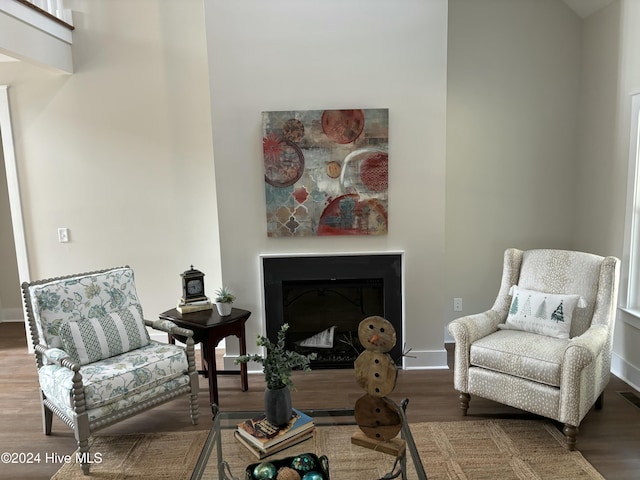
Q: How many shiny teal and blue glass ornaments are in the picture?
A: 3